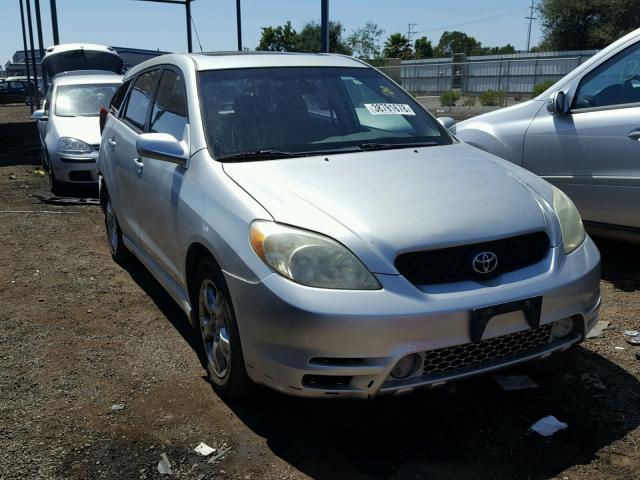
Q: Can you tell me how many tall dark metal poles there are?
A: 7